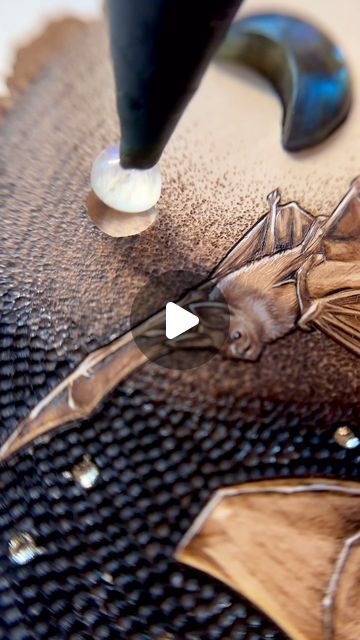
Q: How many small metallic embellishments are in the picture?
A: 3